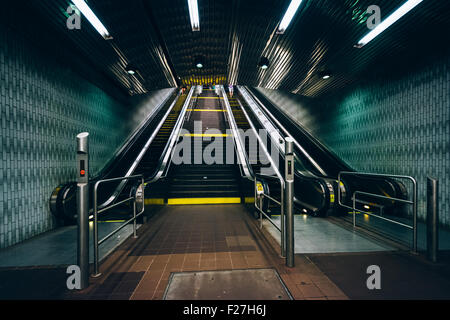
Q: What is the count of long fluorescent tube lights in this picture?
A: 4